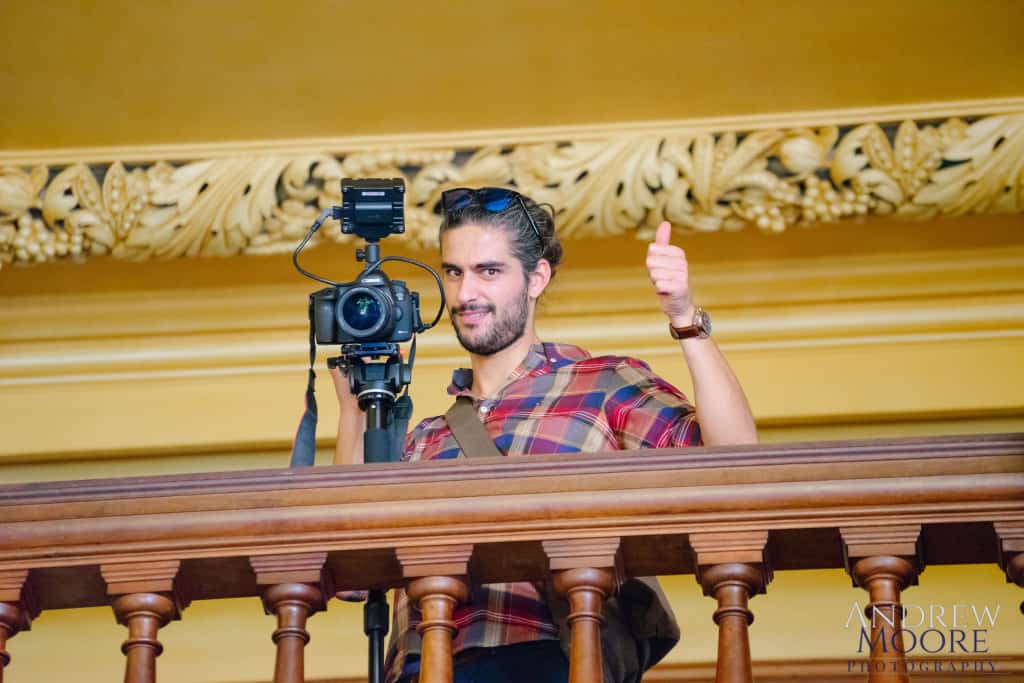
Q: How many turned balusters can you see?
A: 8